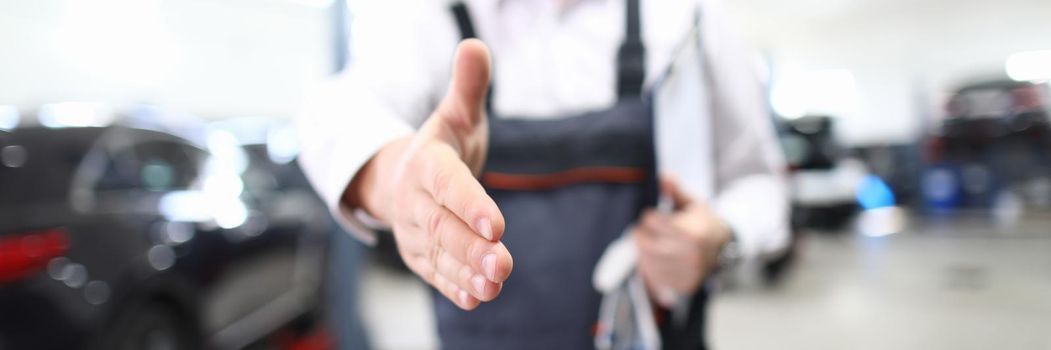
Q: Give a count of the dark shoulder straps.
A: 2